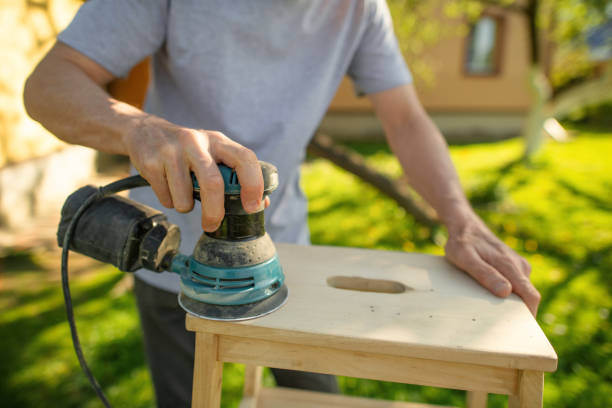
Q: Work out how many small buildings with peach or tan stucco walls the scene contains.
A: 1